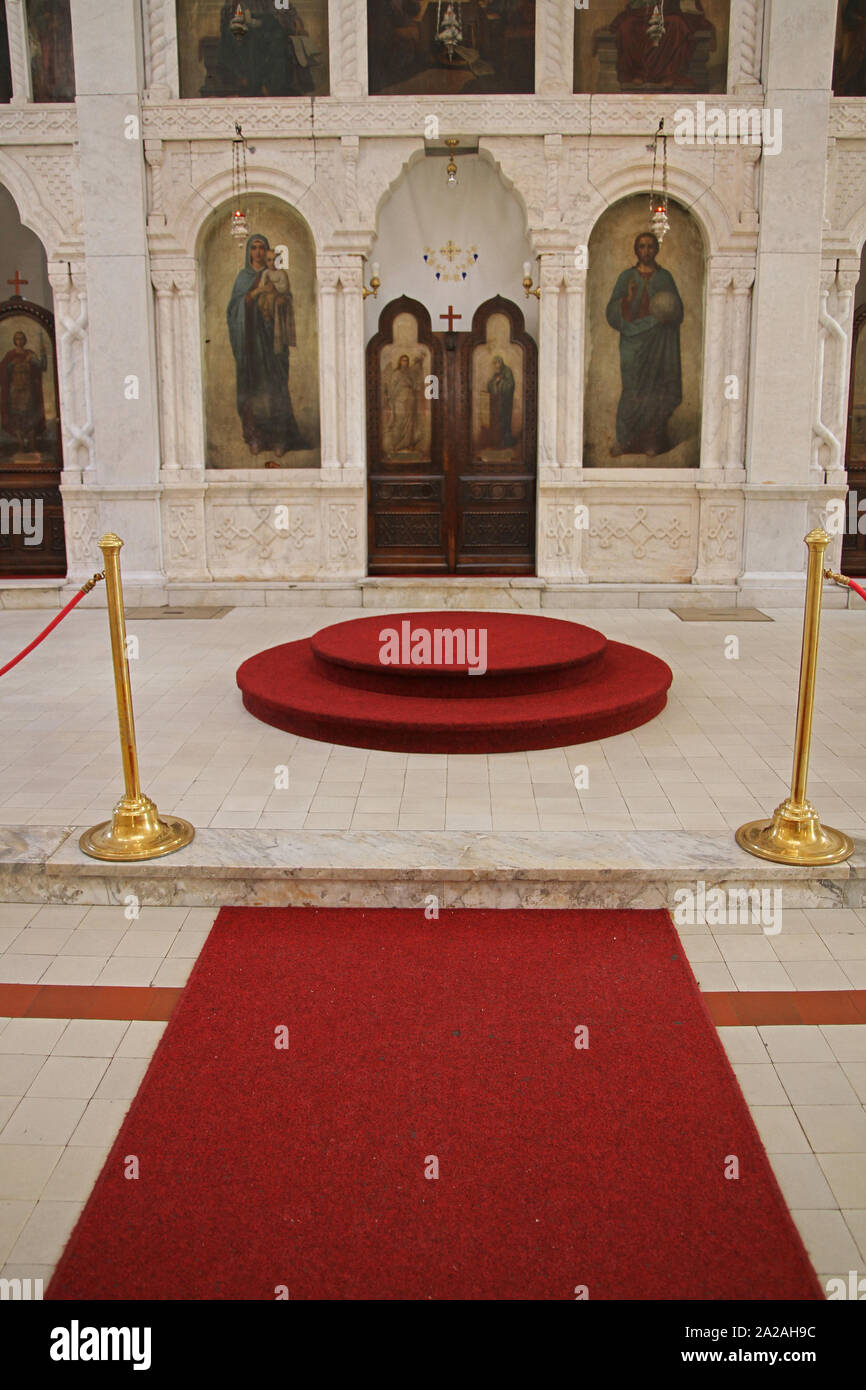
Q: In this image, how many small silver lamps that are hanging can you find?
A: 5